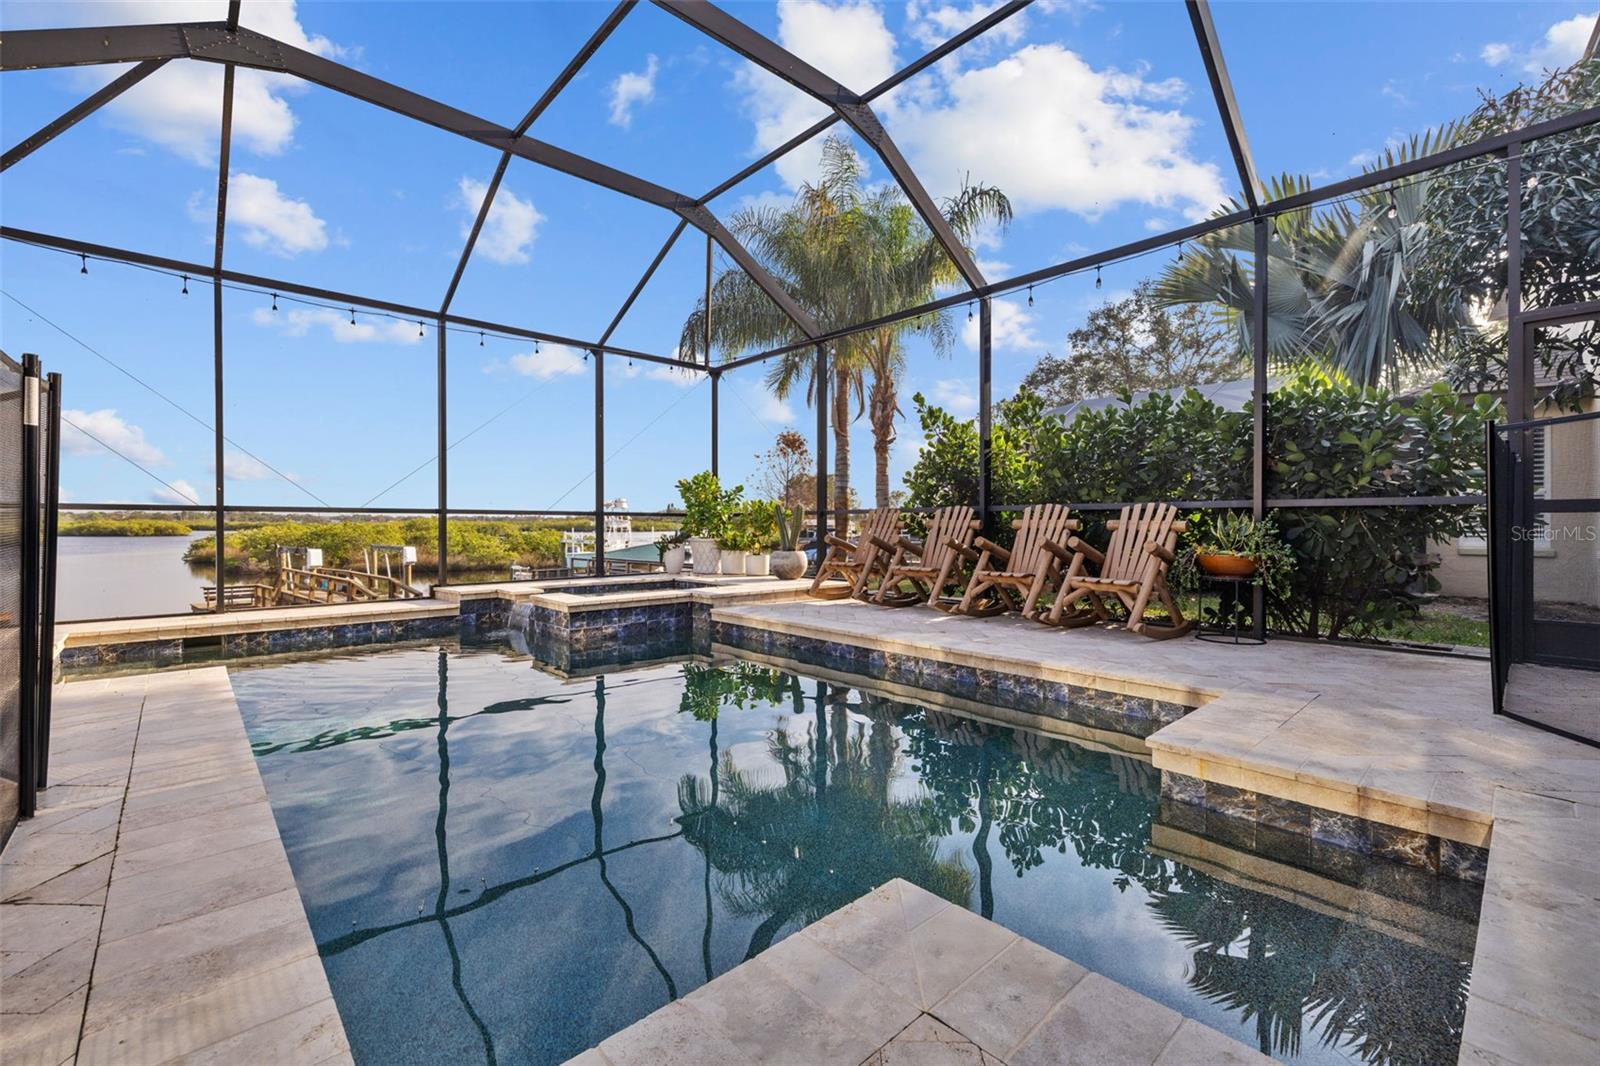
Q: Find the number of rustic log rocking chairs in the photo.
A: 4